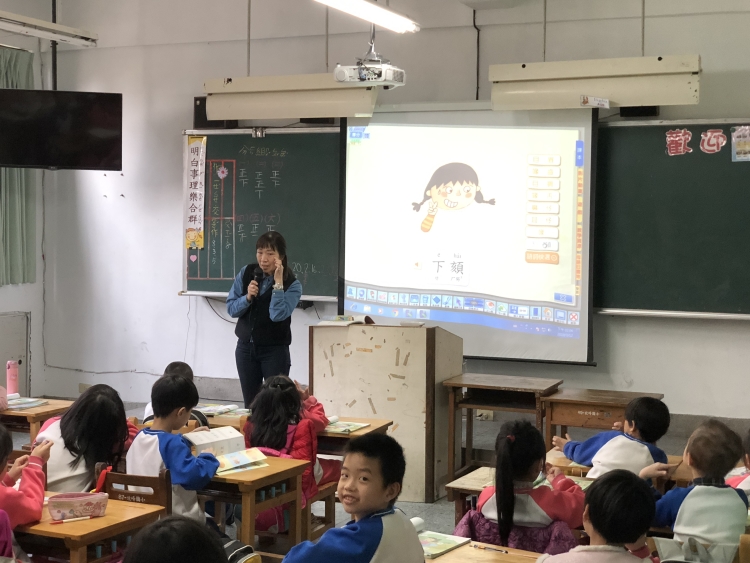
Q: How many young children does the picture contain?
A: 12